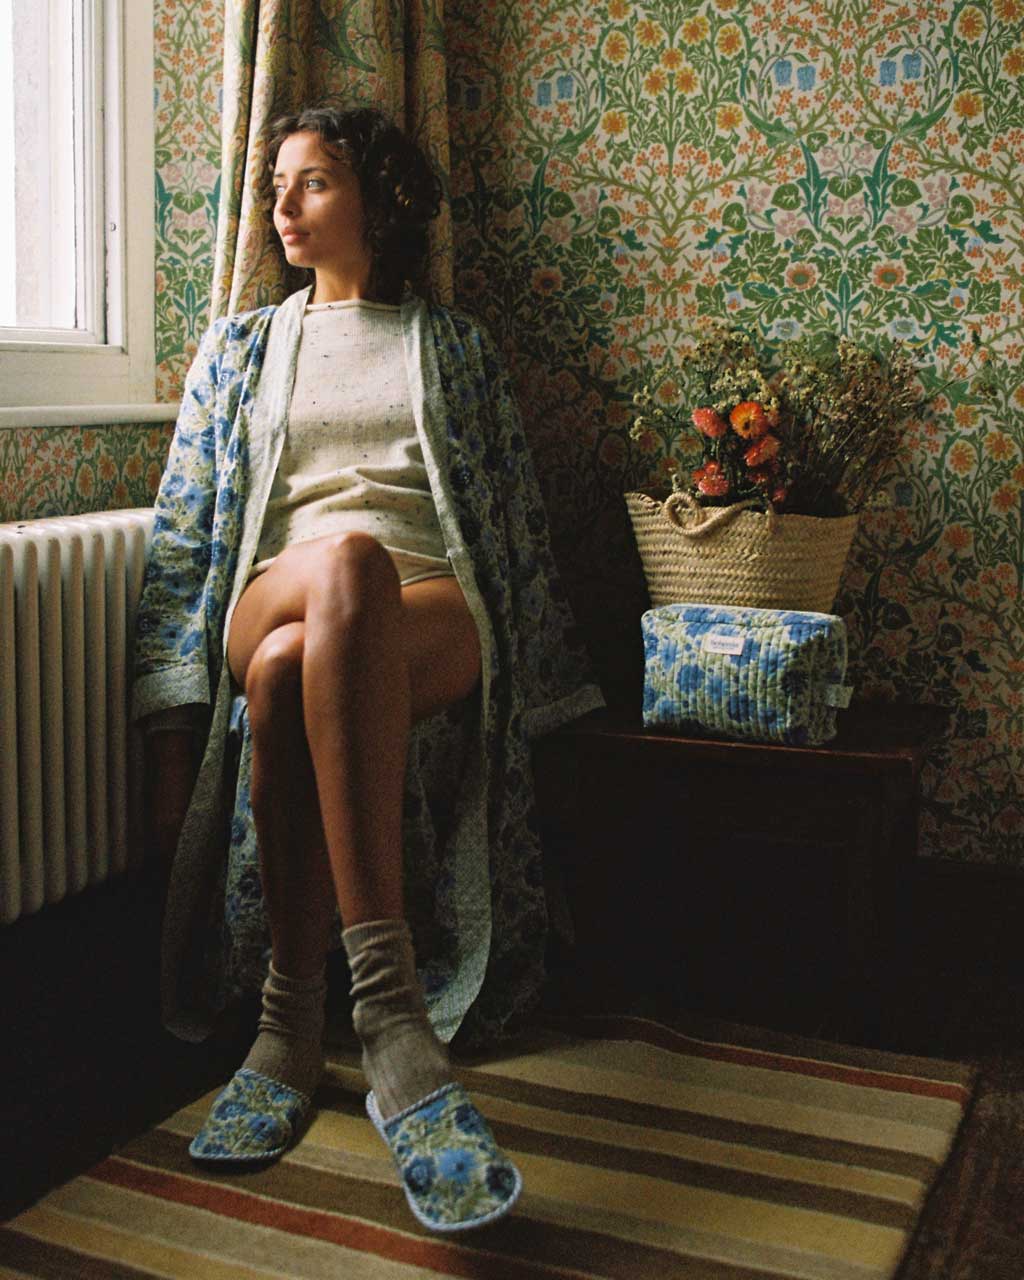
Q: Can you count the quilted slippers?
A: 2